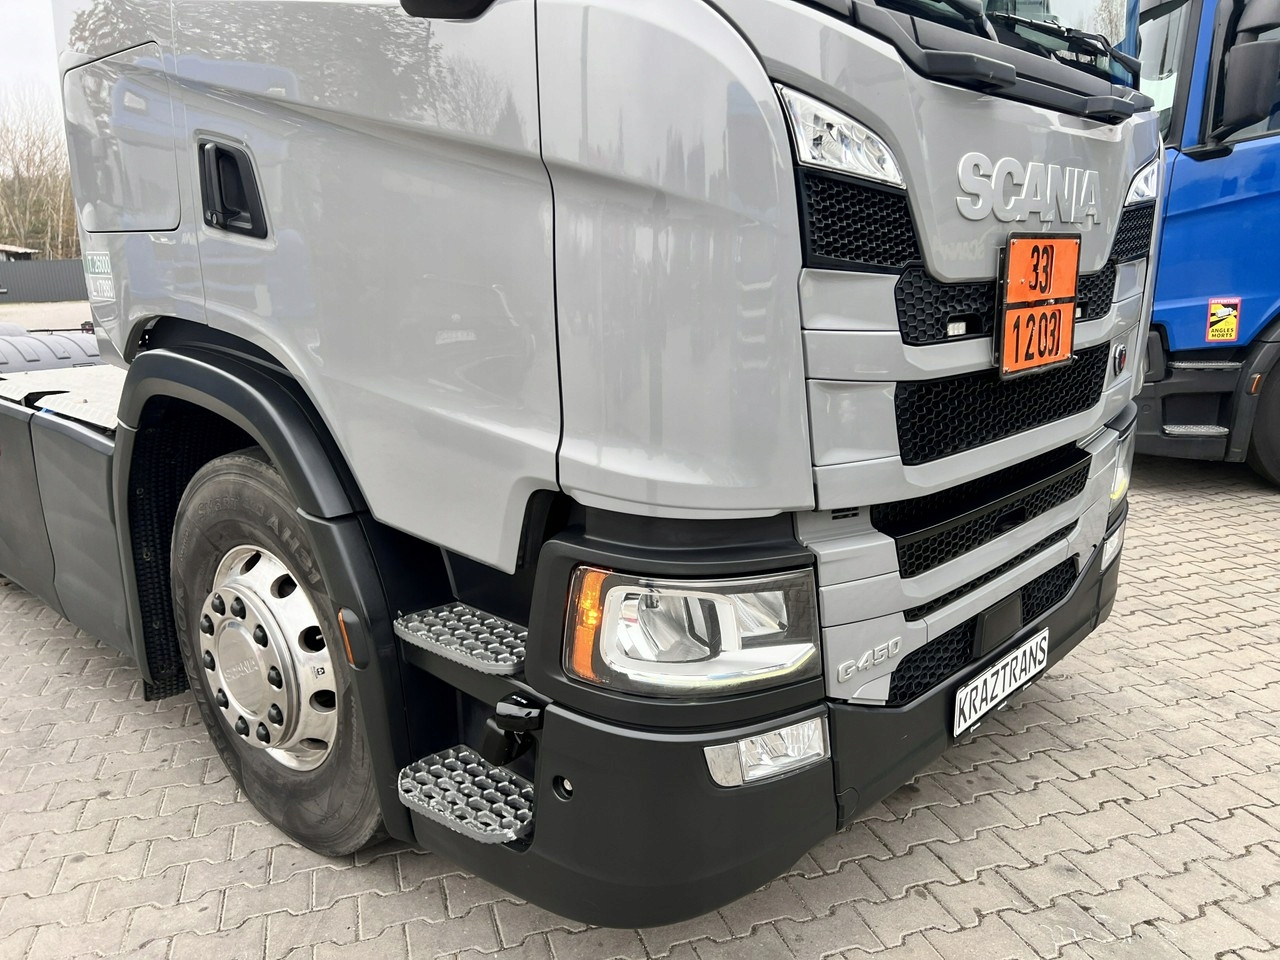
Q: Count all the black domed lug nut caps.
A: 10